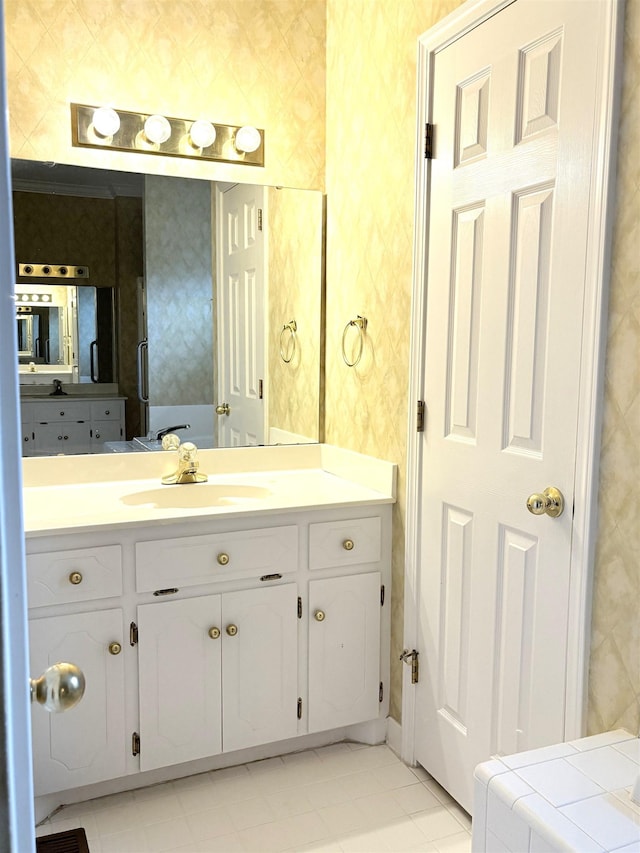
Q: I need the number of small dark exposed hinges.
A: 8